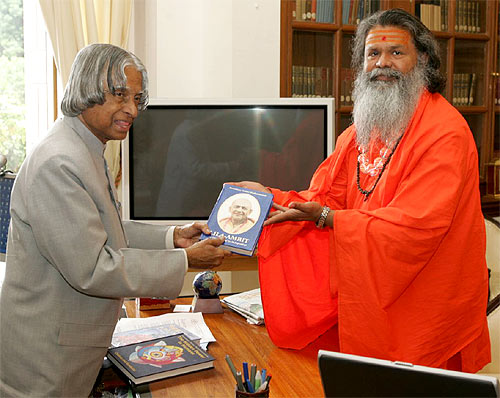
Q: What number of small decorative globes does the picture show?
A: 1